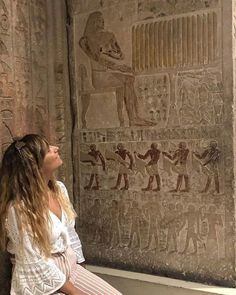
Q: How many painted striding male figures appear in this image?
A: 5